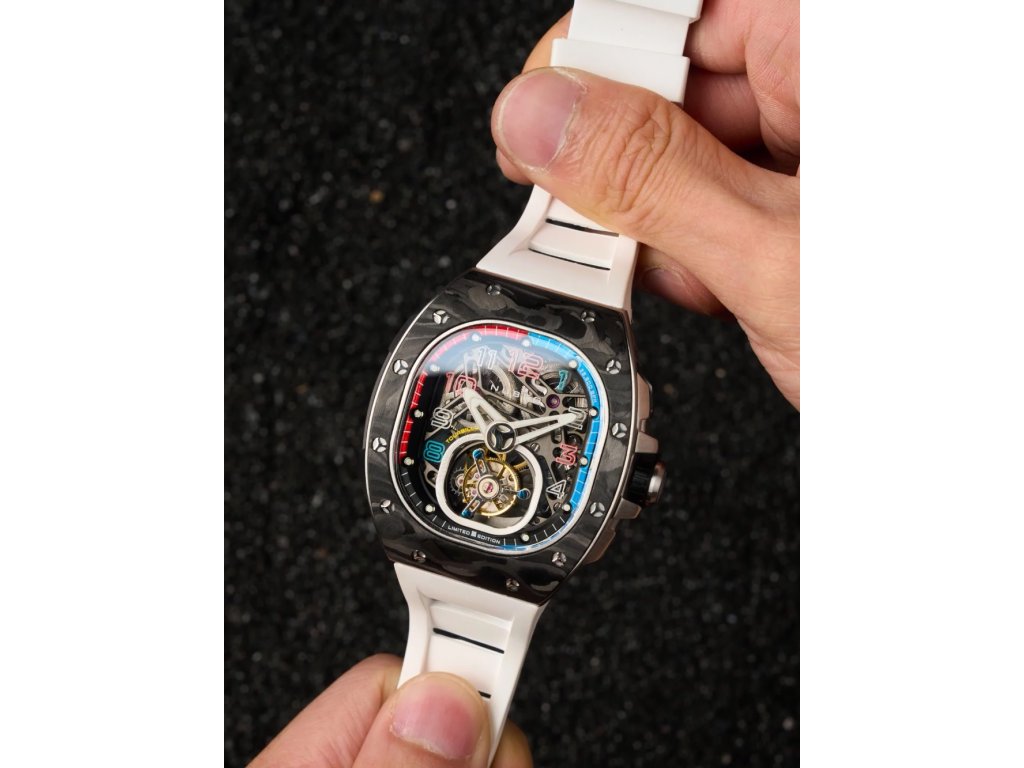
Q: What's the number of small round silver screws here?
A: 12